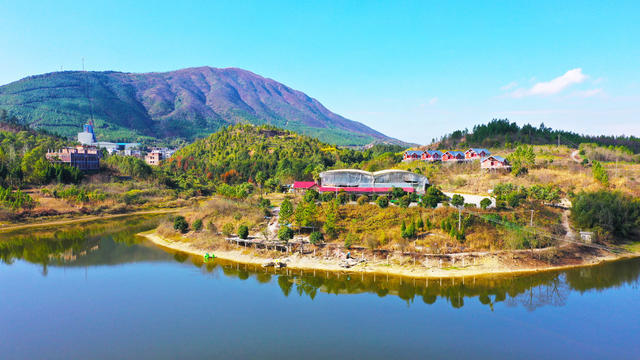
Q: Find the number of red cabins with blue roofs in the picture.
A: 5